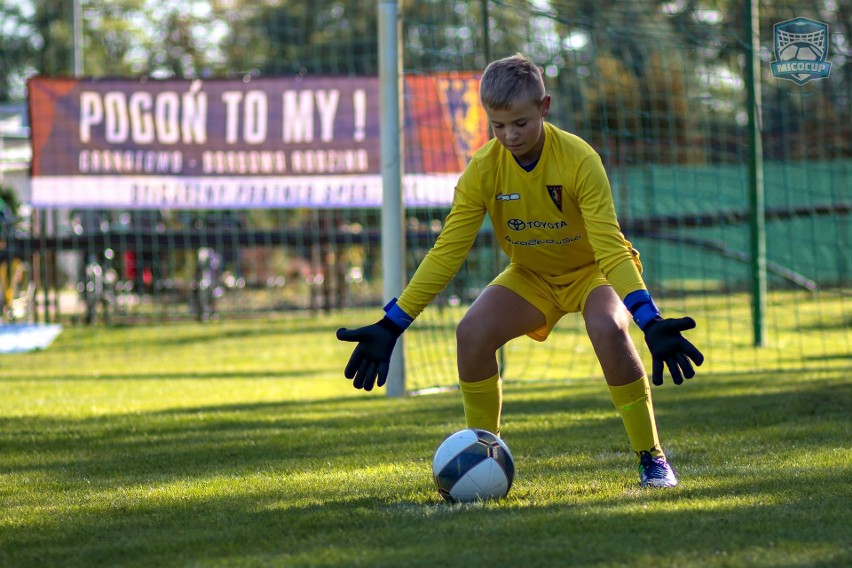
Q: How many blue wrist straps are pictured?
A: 2